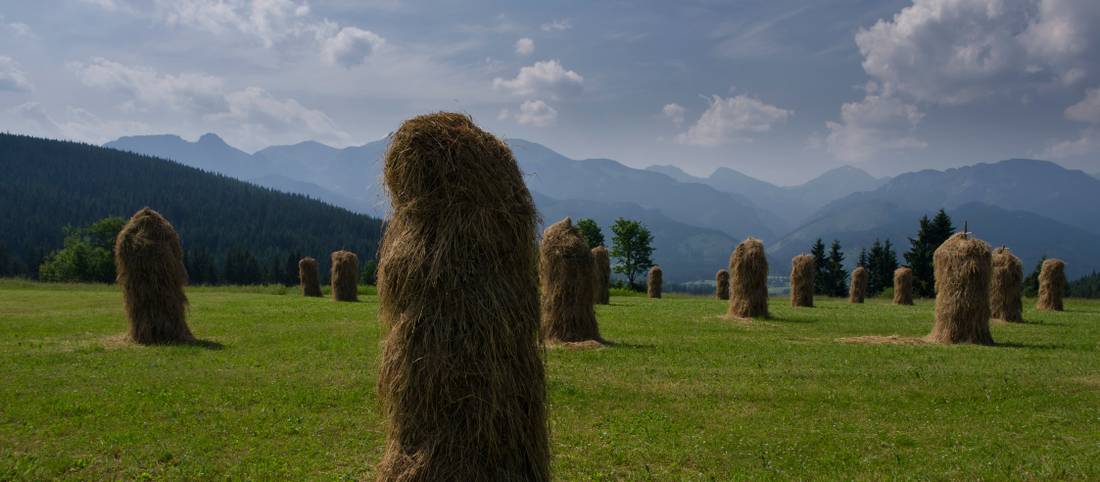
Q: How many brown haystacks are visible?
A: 15